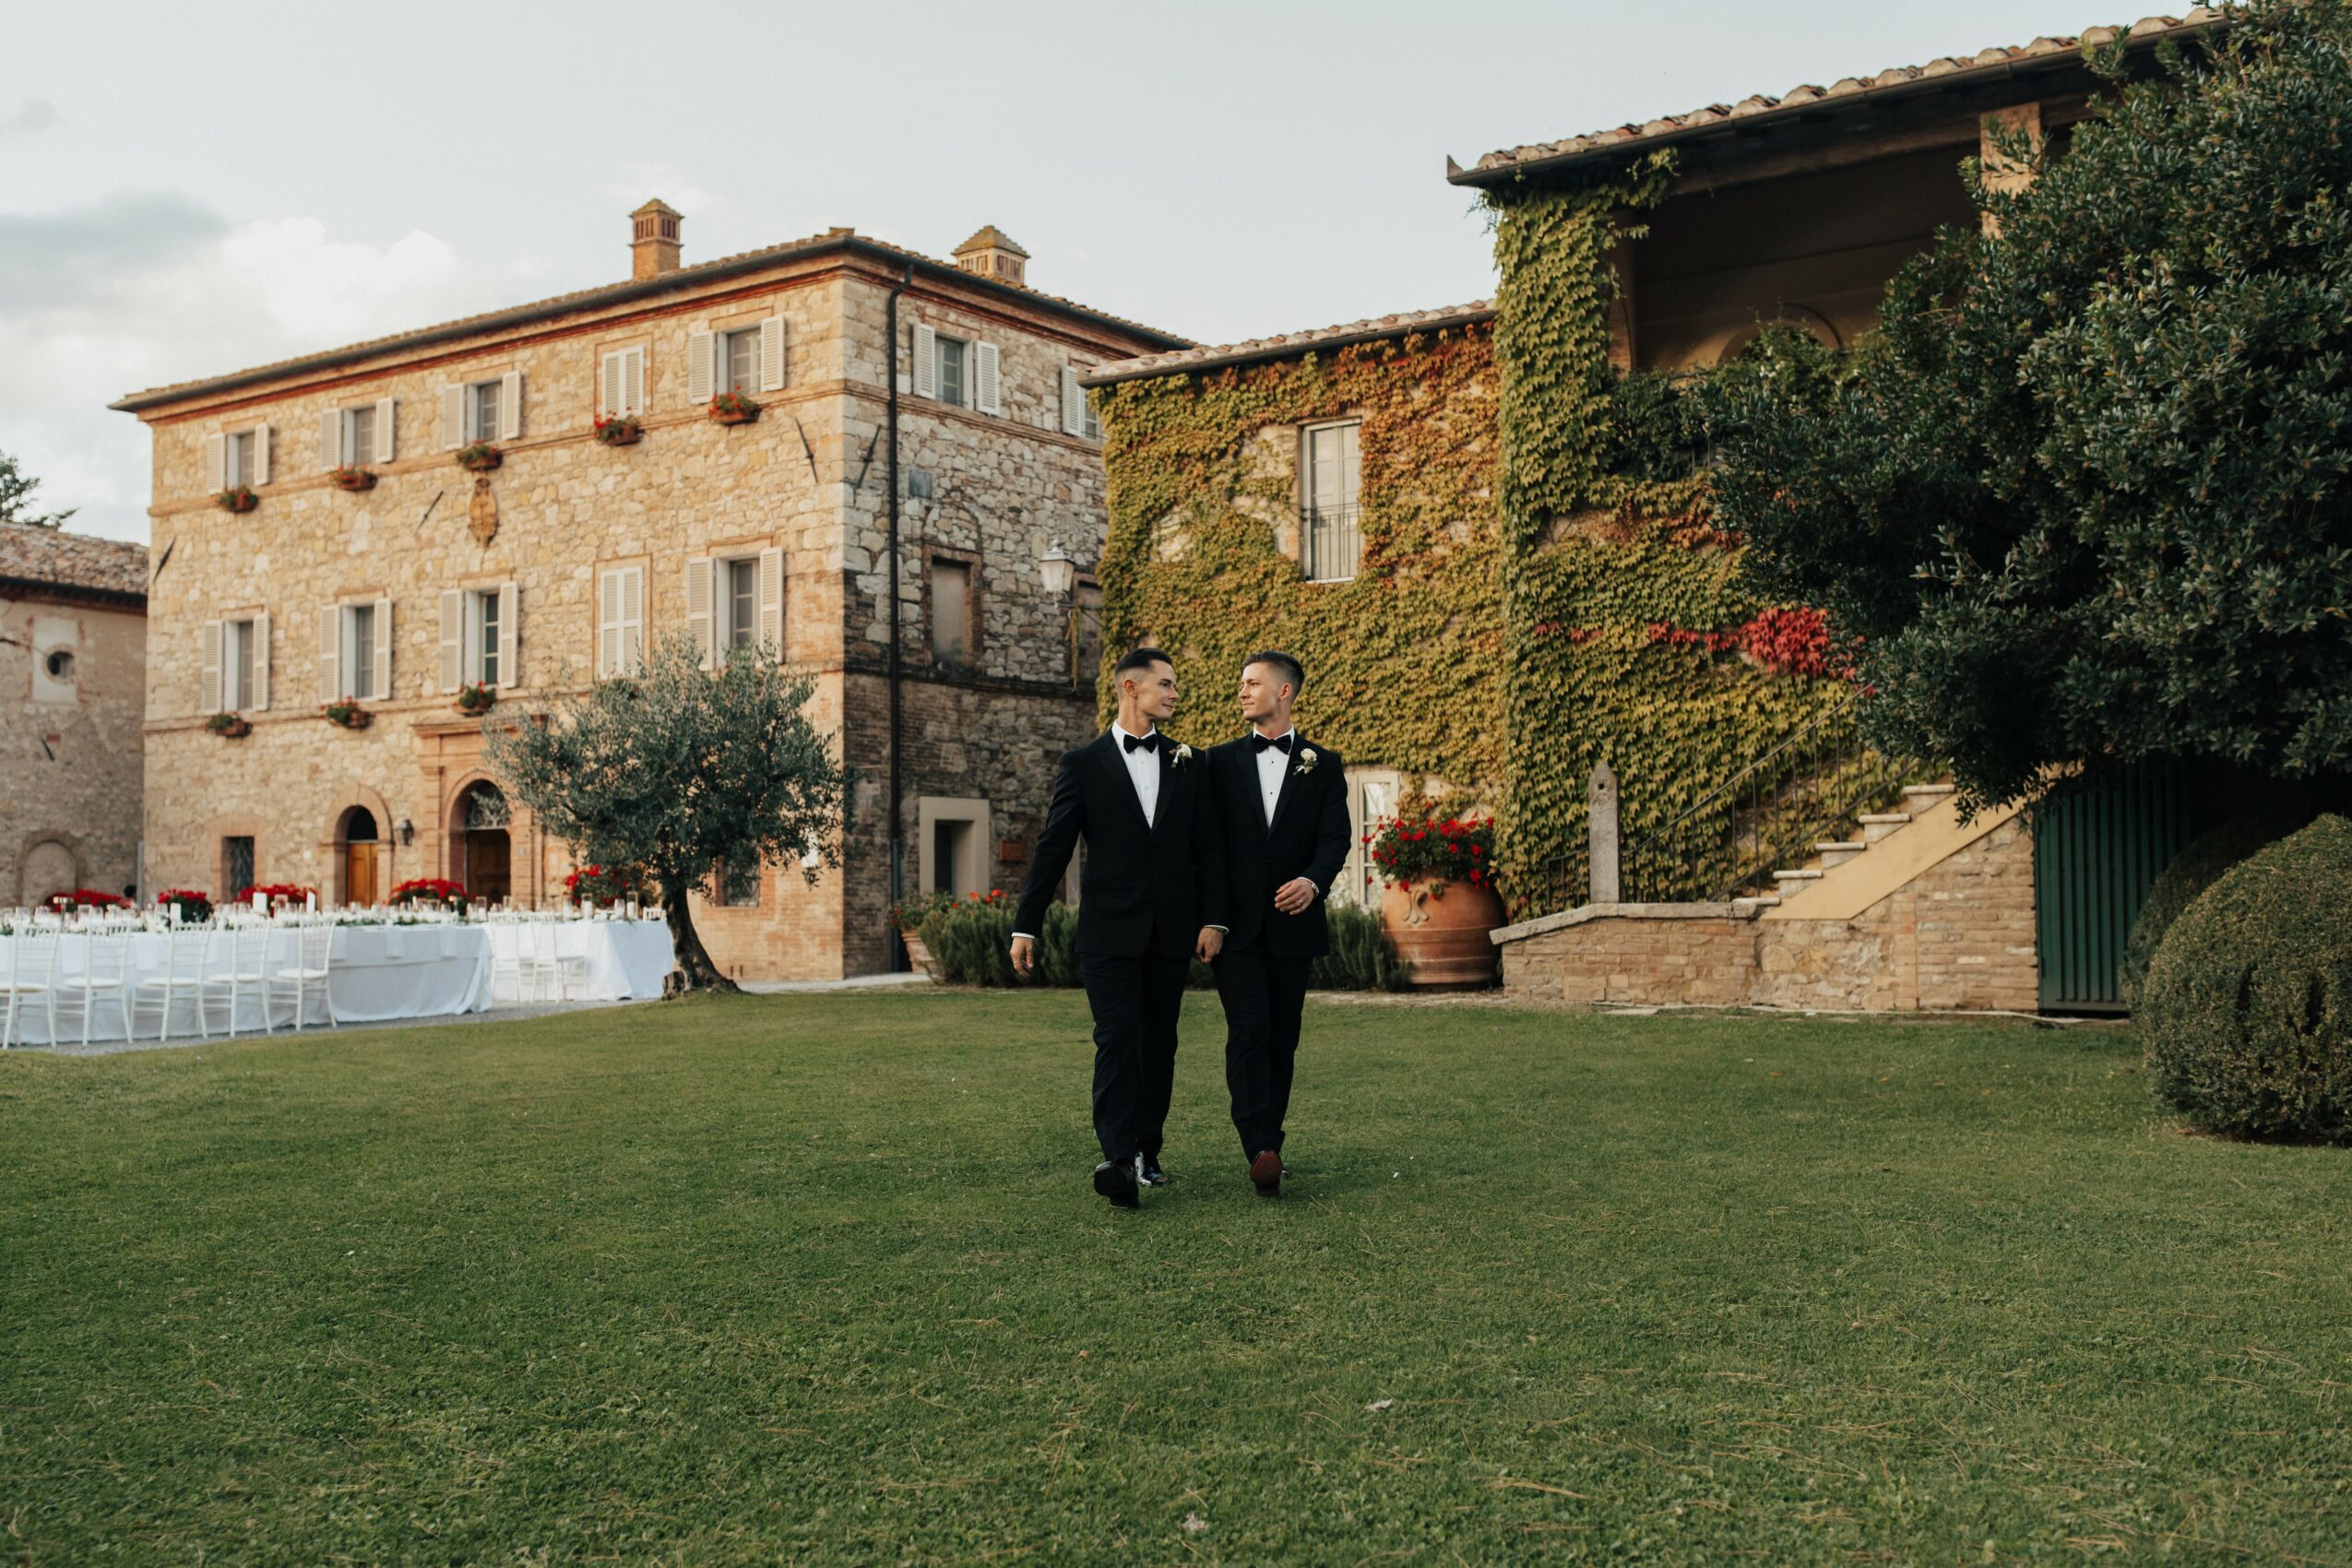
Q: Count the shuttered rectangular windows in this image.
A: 12